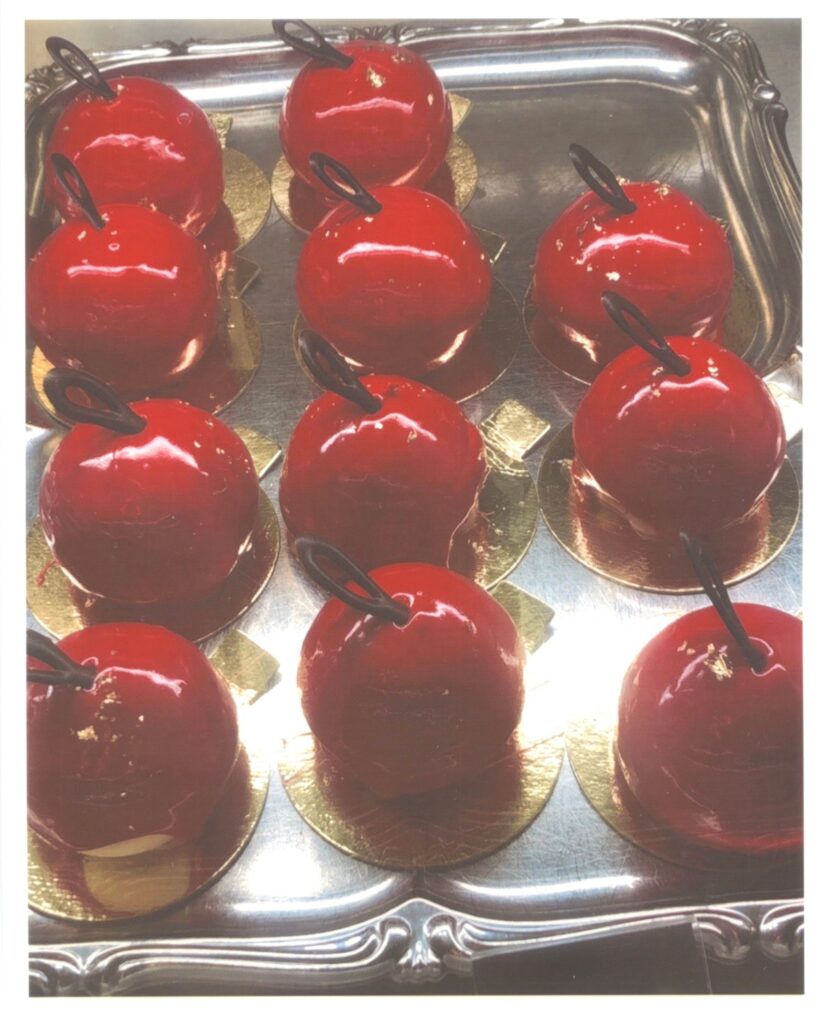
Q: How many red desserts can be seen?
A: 11